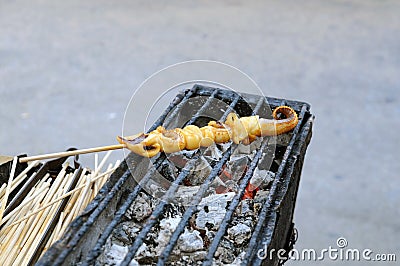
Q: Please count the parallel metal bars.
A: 6